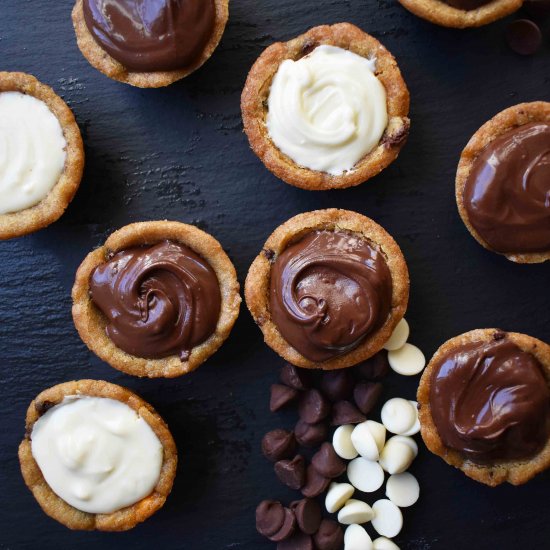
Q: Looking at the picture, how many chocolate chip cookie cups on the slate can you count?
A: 9